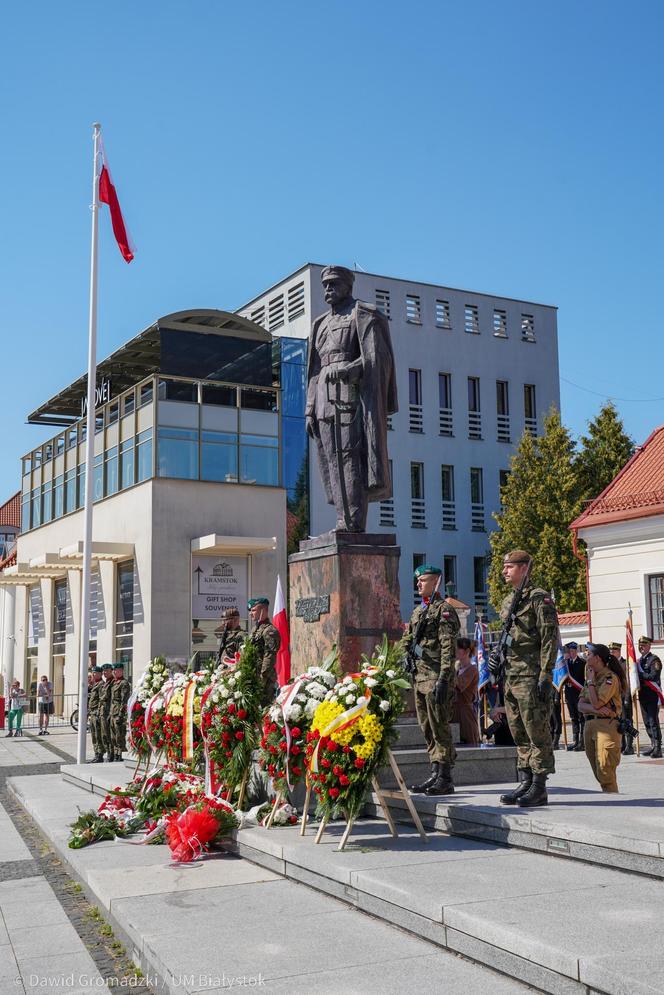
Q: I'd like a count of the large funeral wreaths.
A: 6